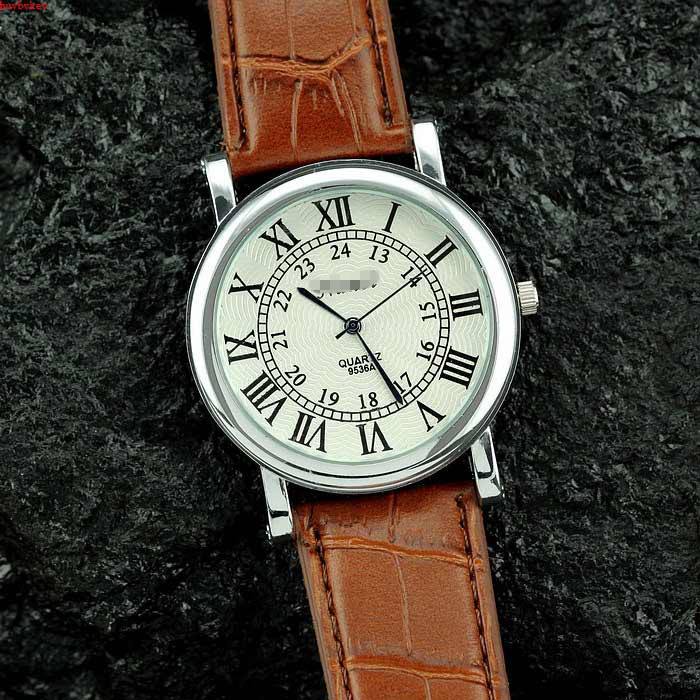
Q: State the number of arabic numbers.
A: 12